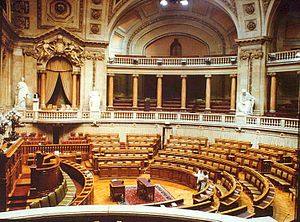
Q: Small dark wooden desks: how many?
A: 2